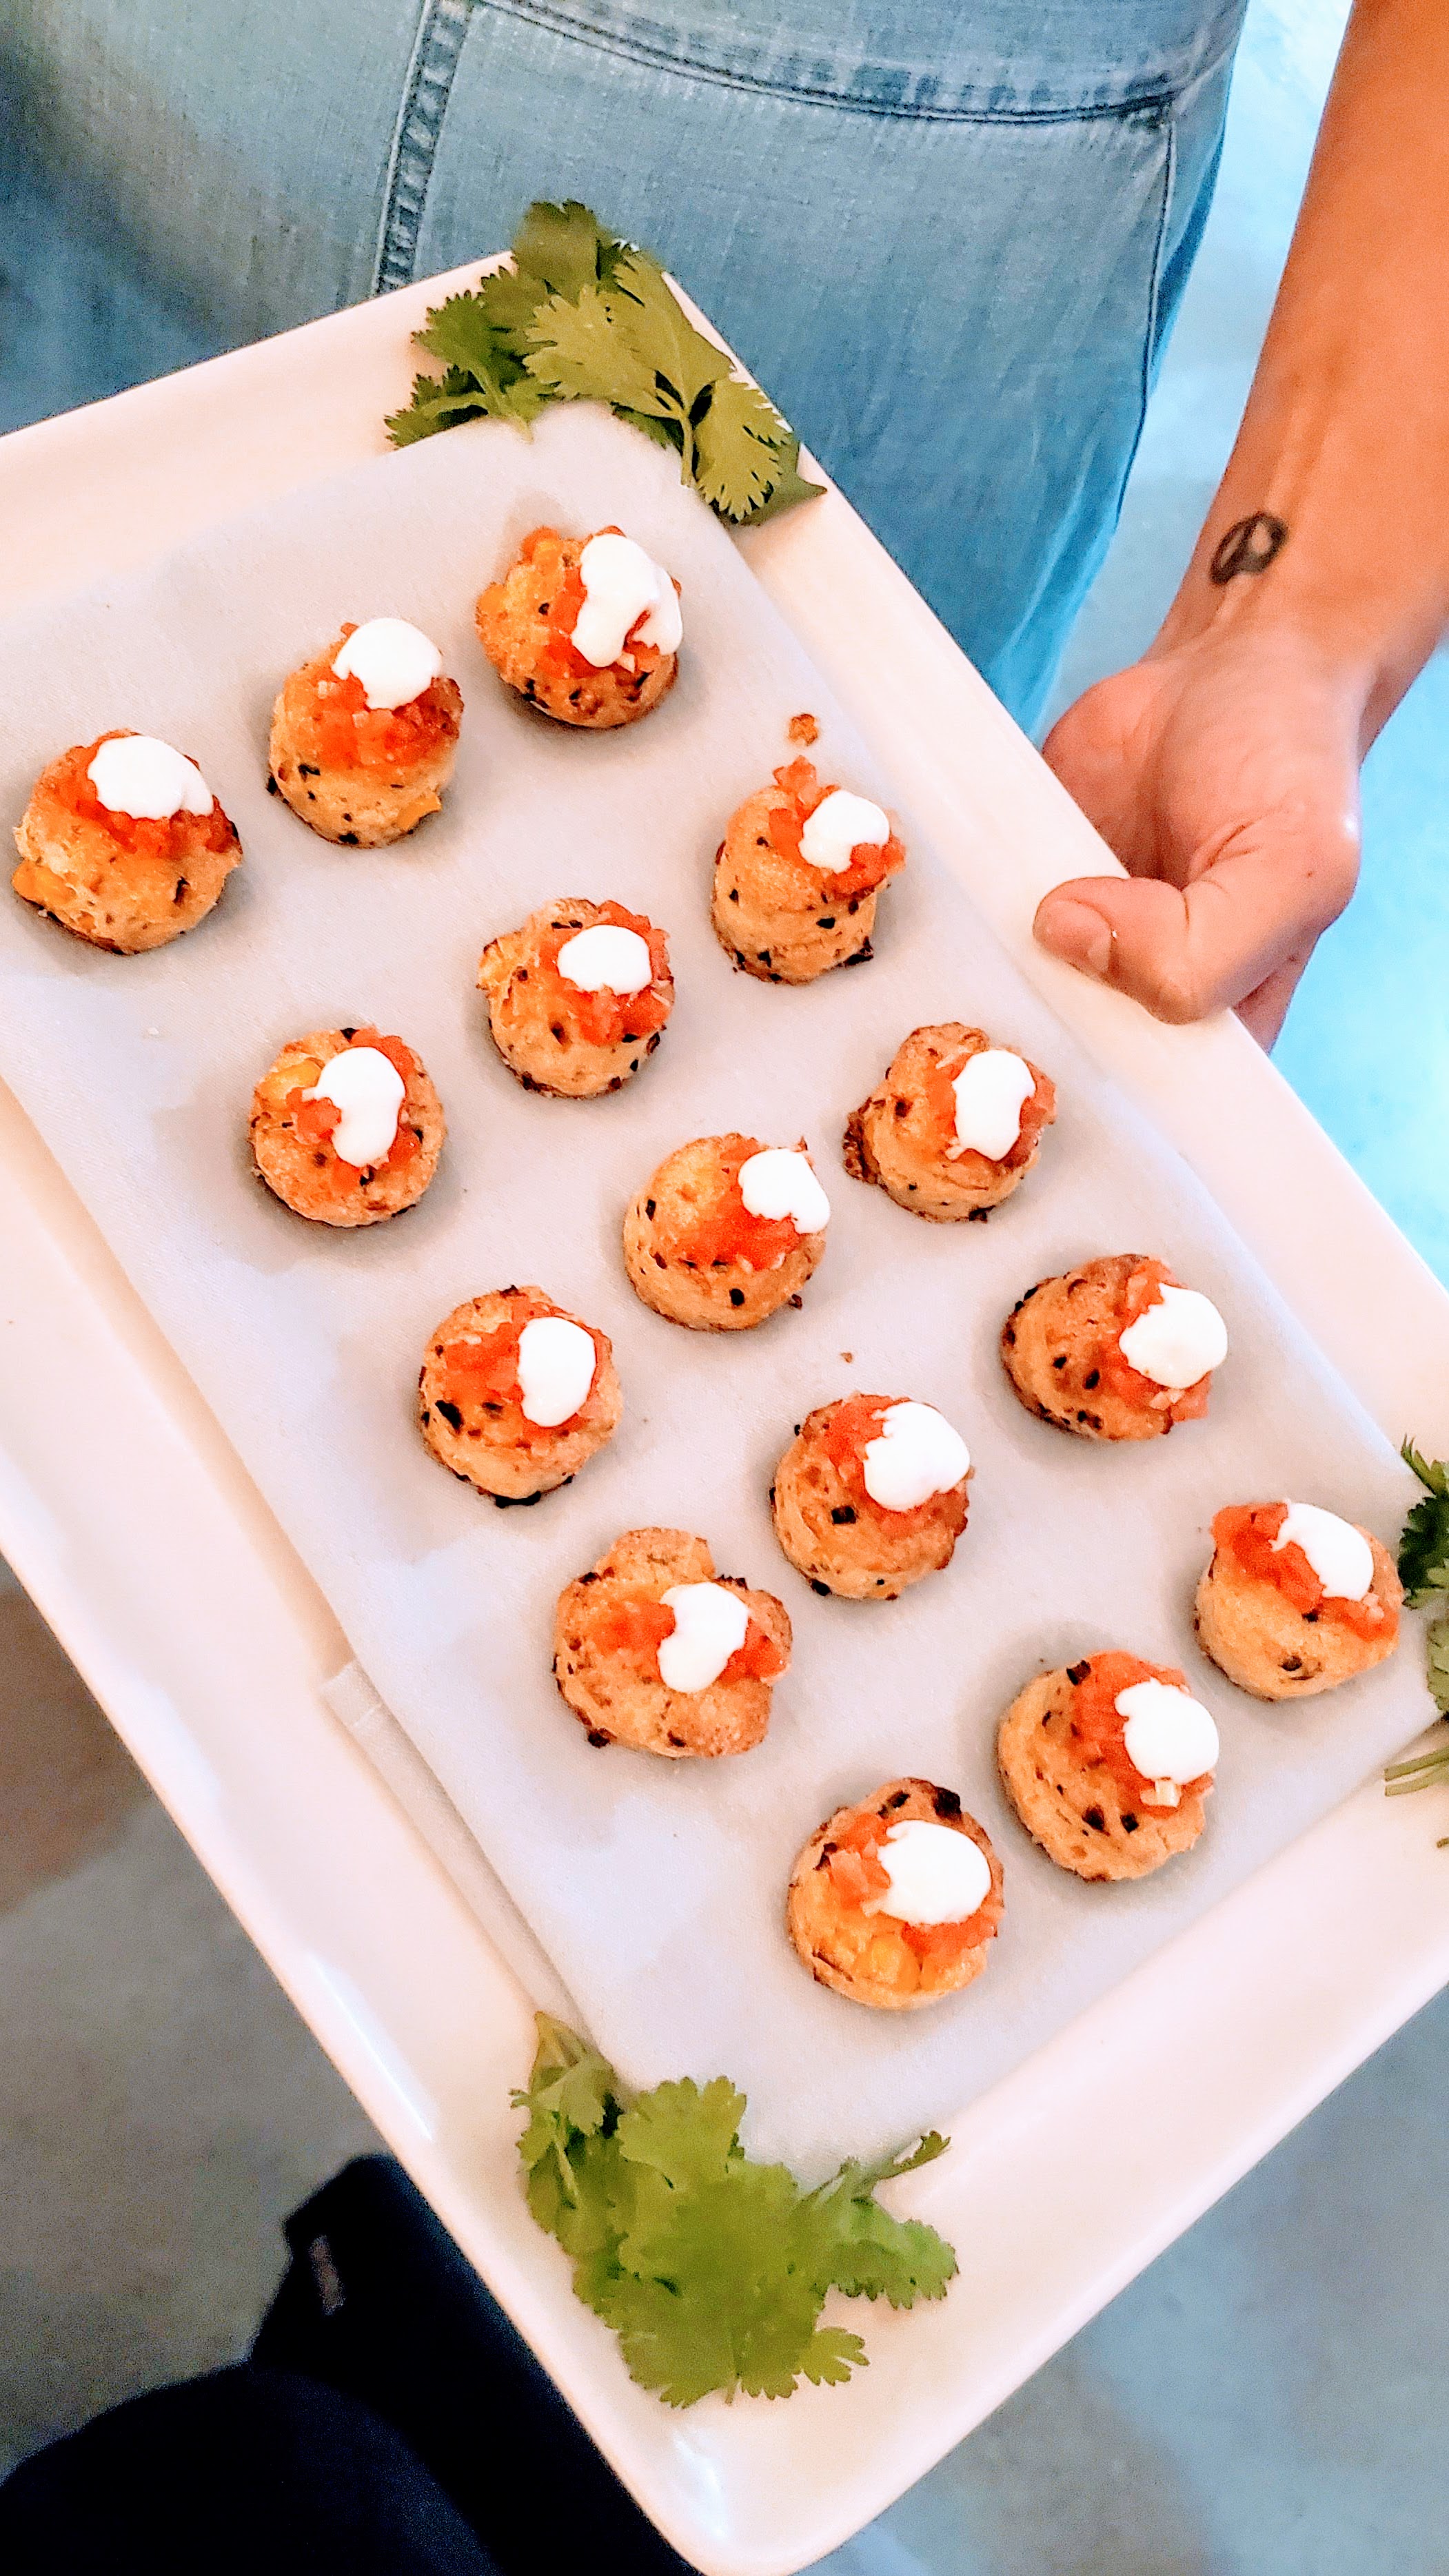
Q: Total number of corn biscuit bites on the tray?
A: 15